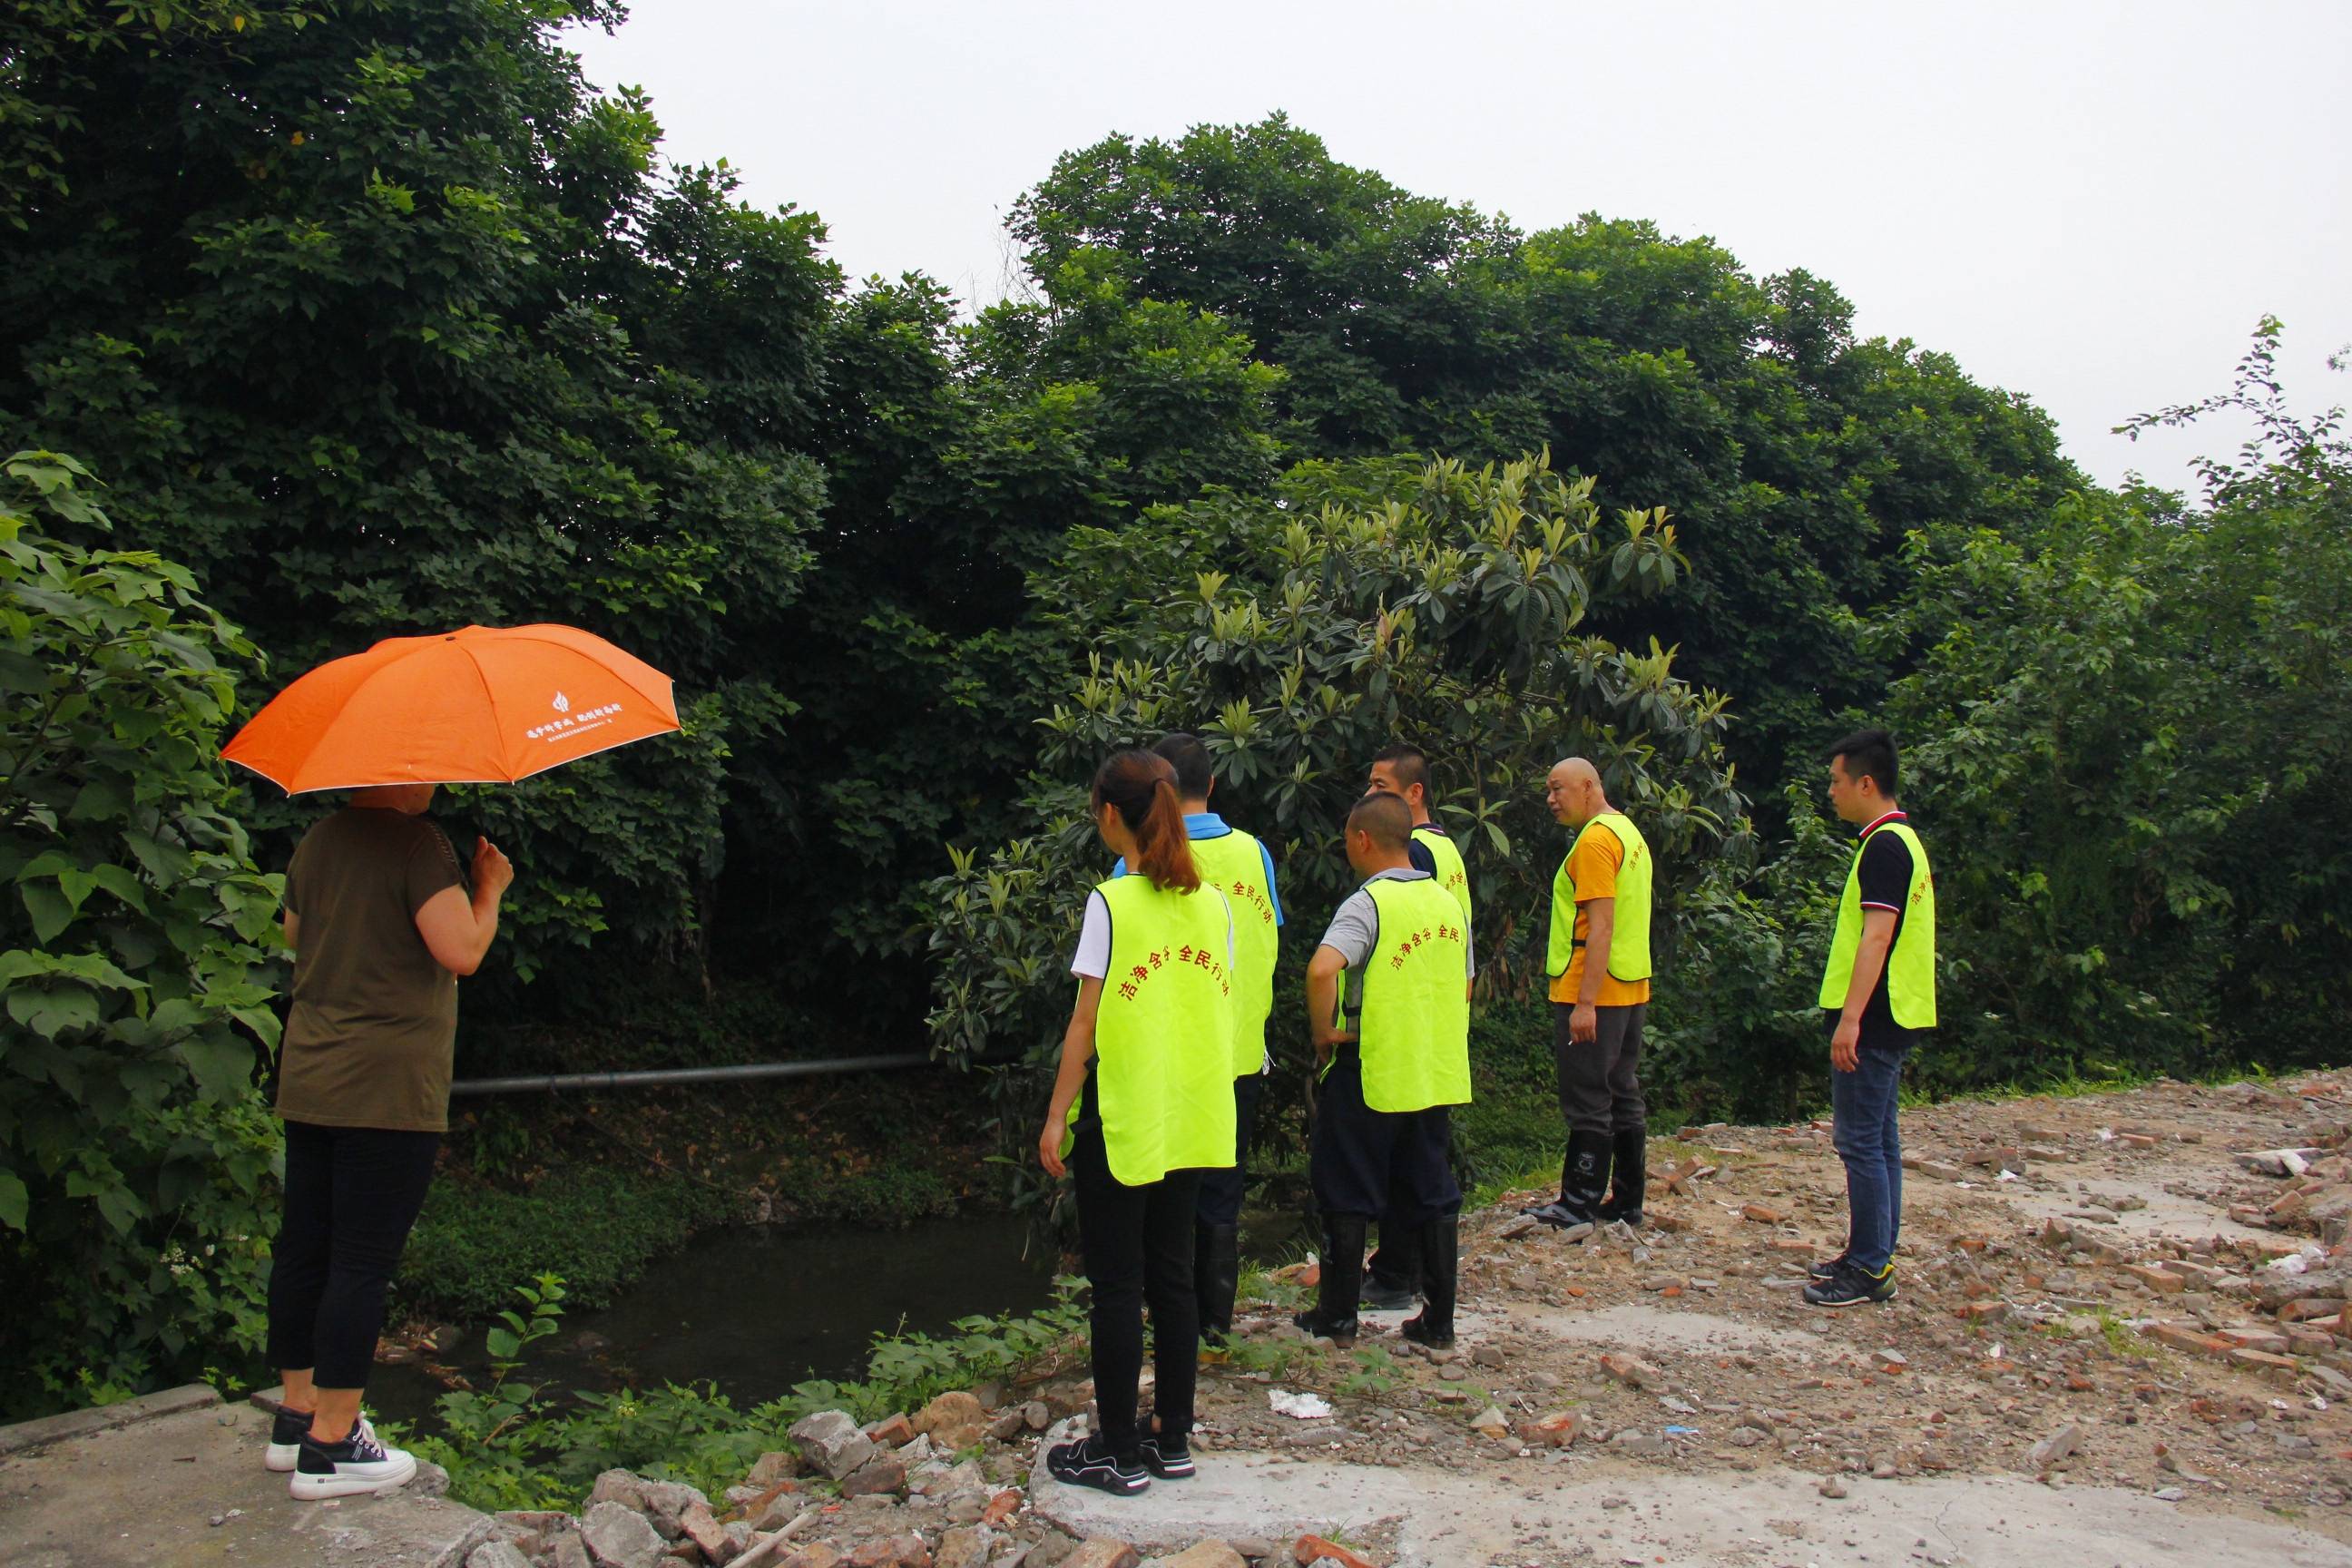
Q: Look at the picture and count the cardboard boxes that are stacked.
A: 0